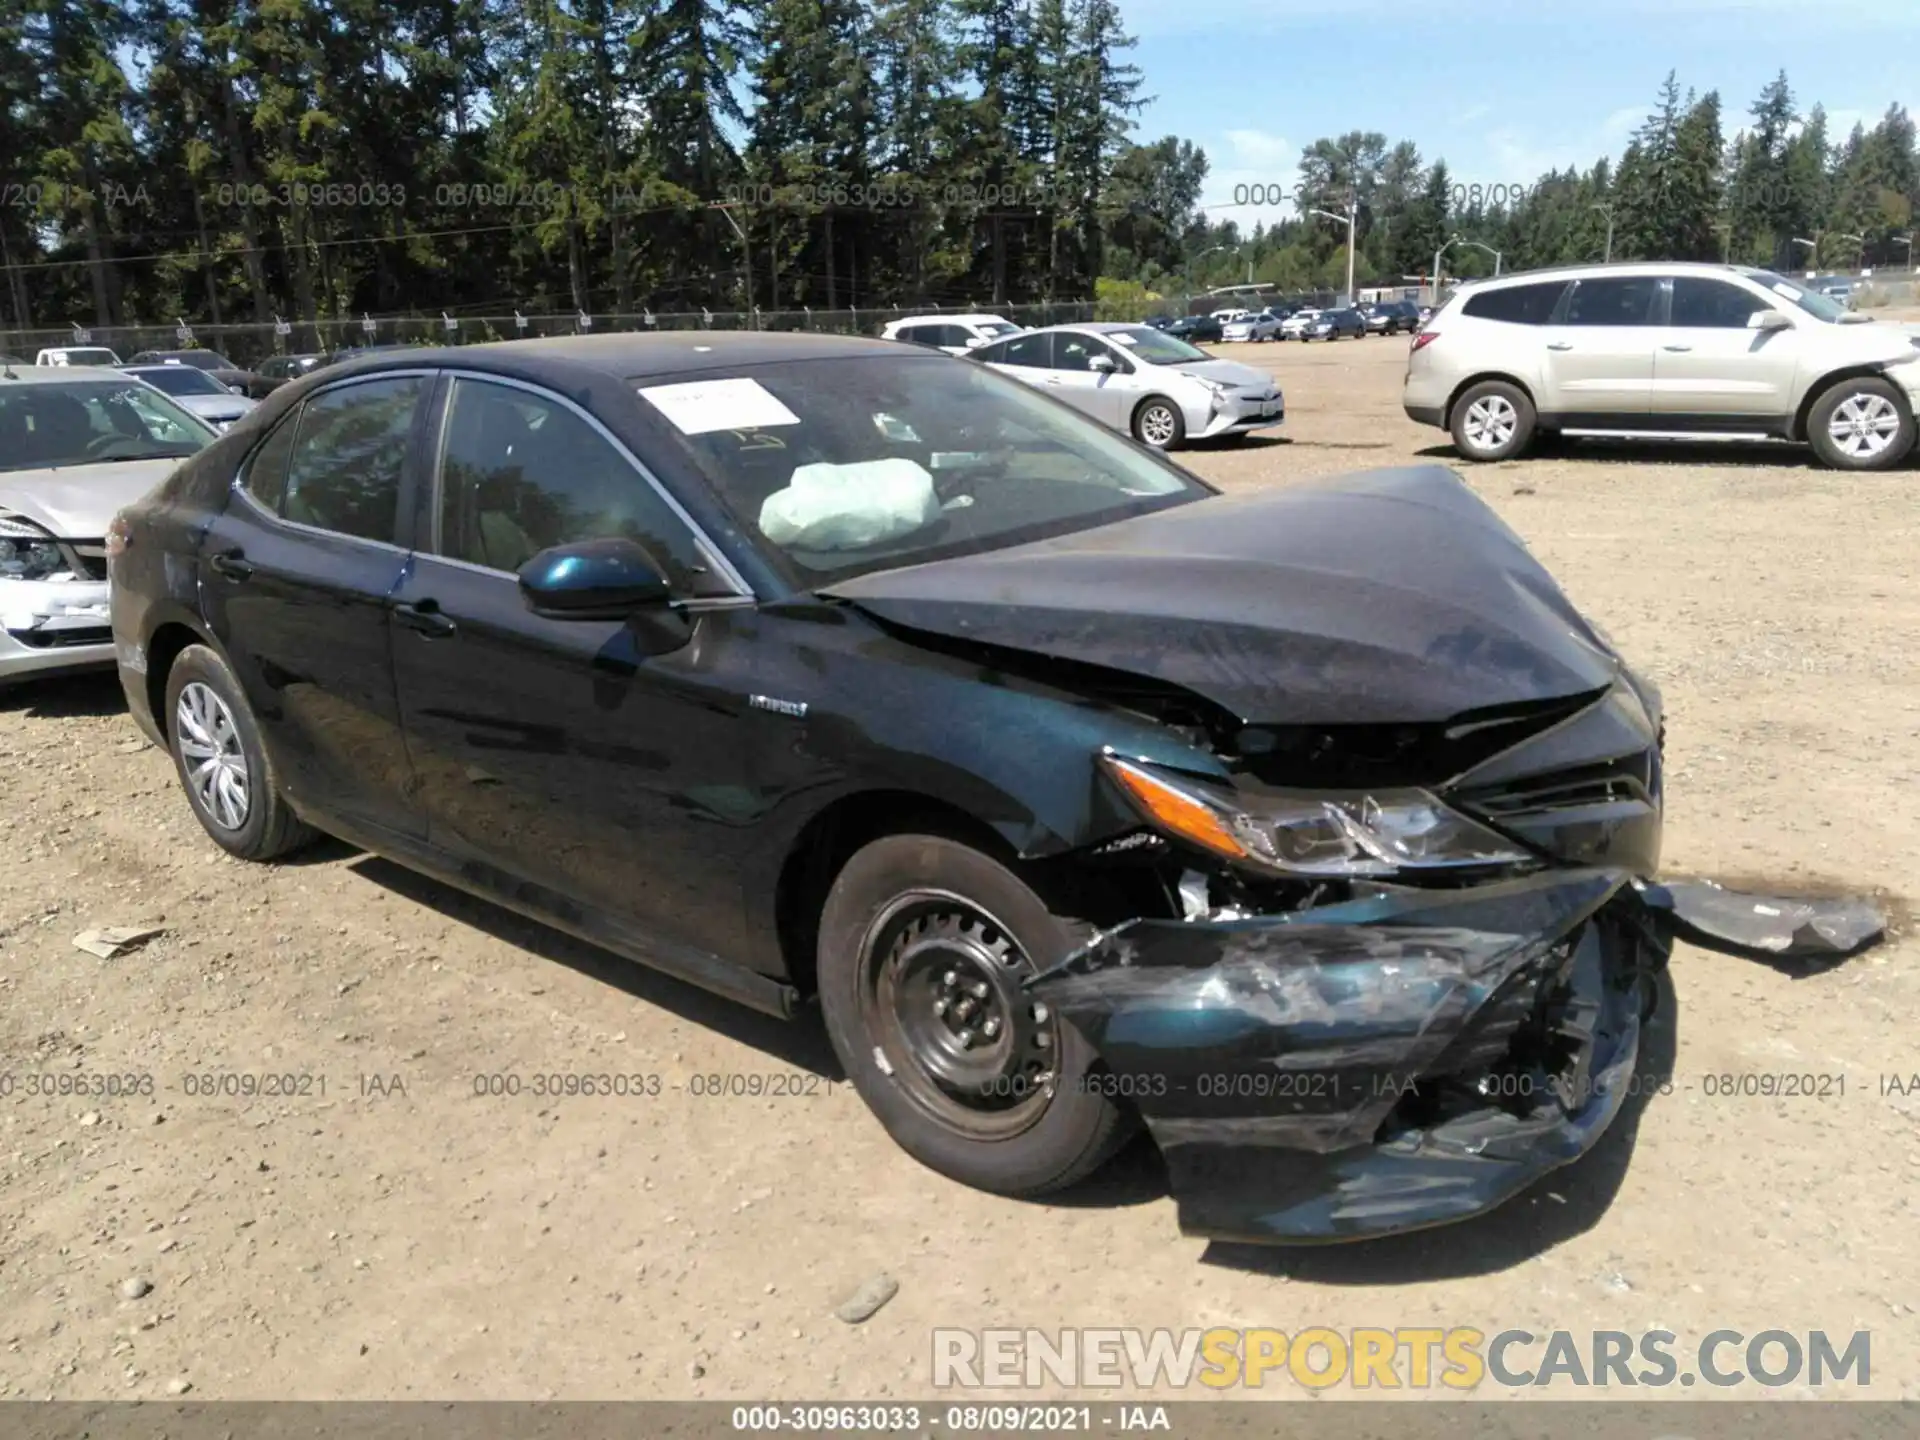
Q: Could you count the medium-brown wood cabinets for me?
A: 0